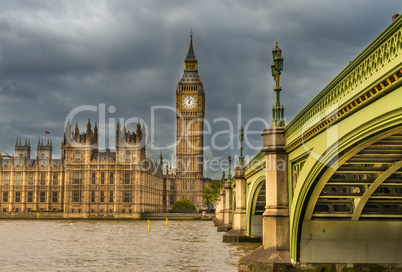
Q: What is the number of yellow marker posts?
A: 2